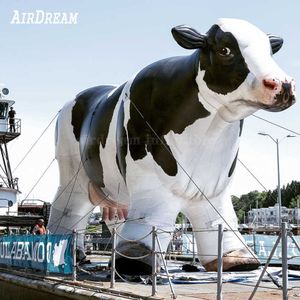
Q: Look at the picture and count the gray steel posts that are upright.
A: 5